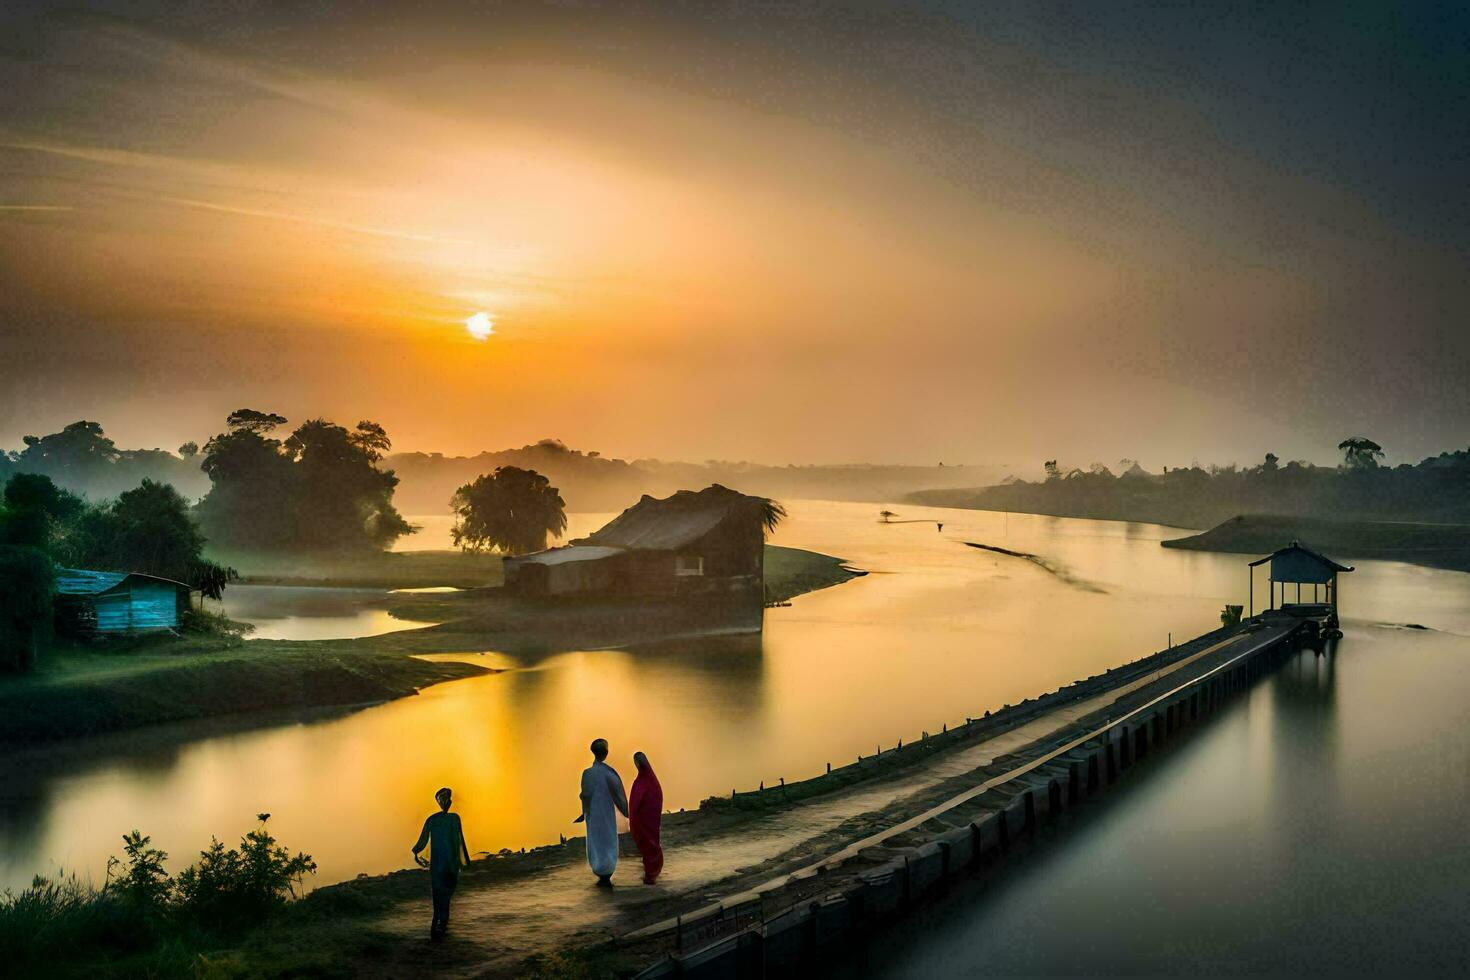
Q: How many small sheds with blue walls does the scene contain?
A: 1